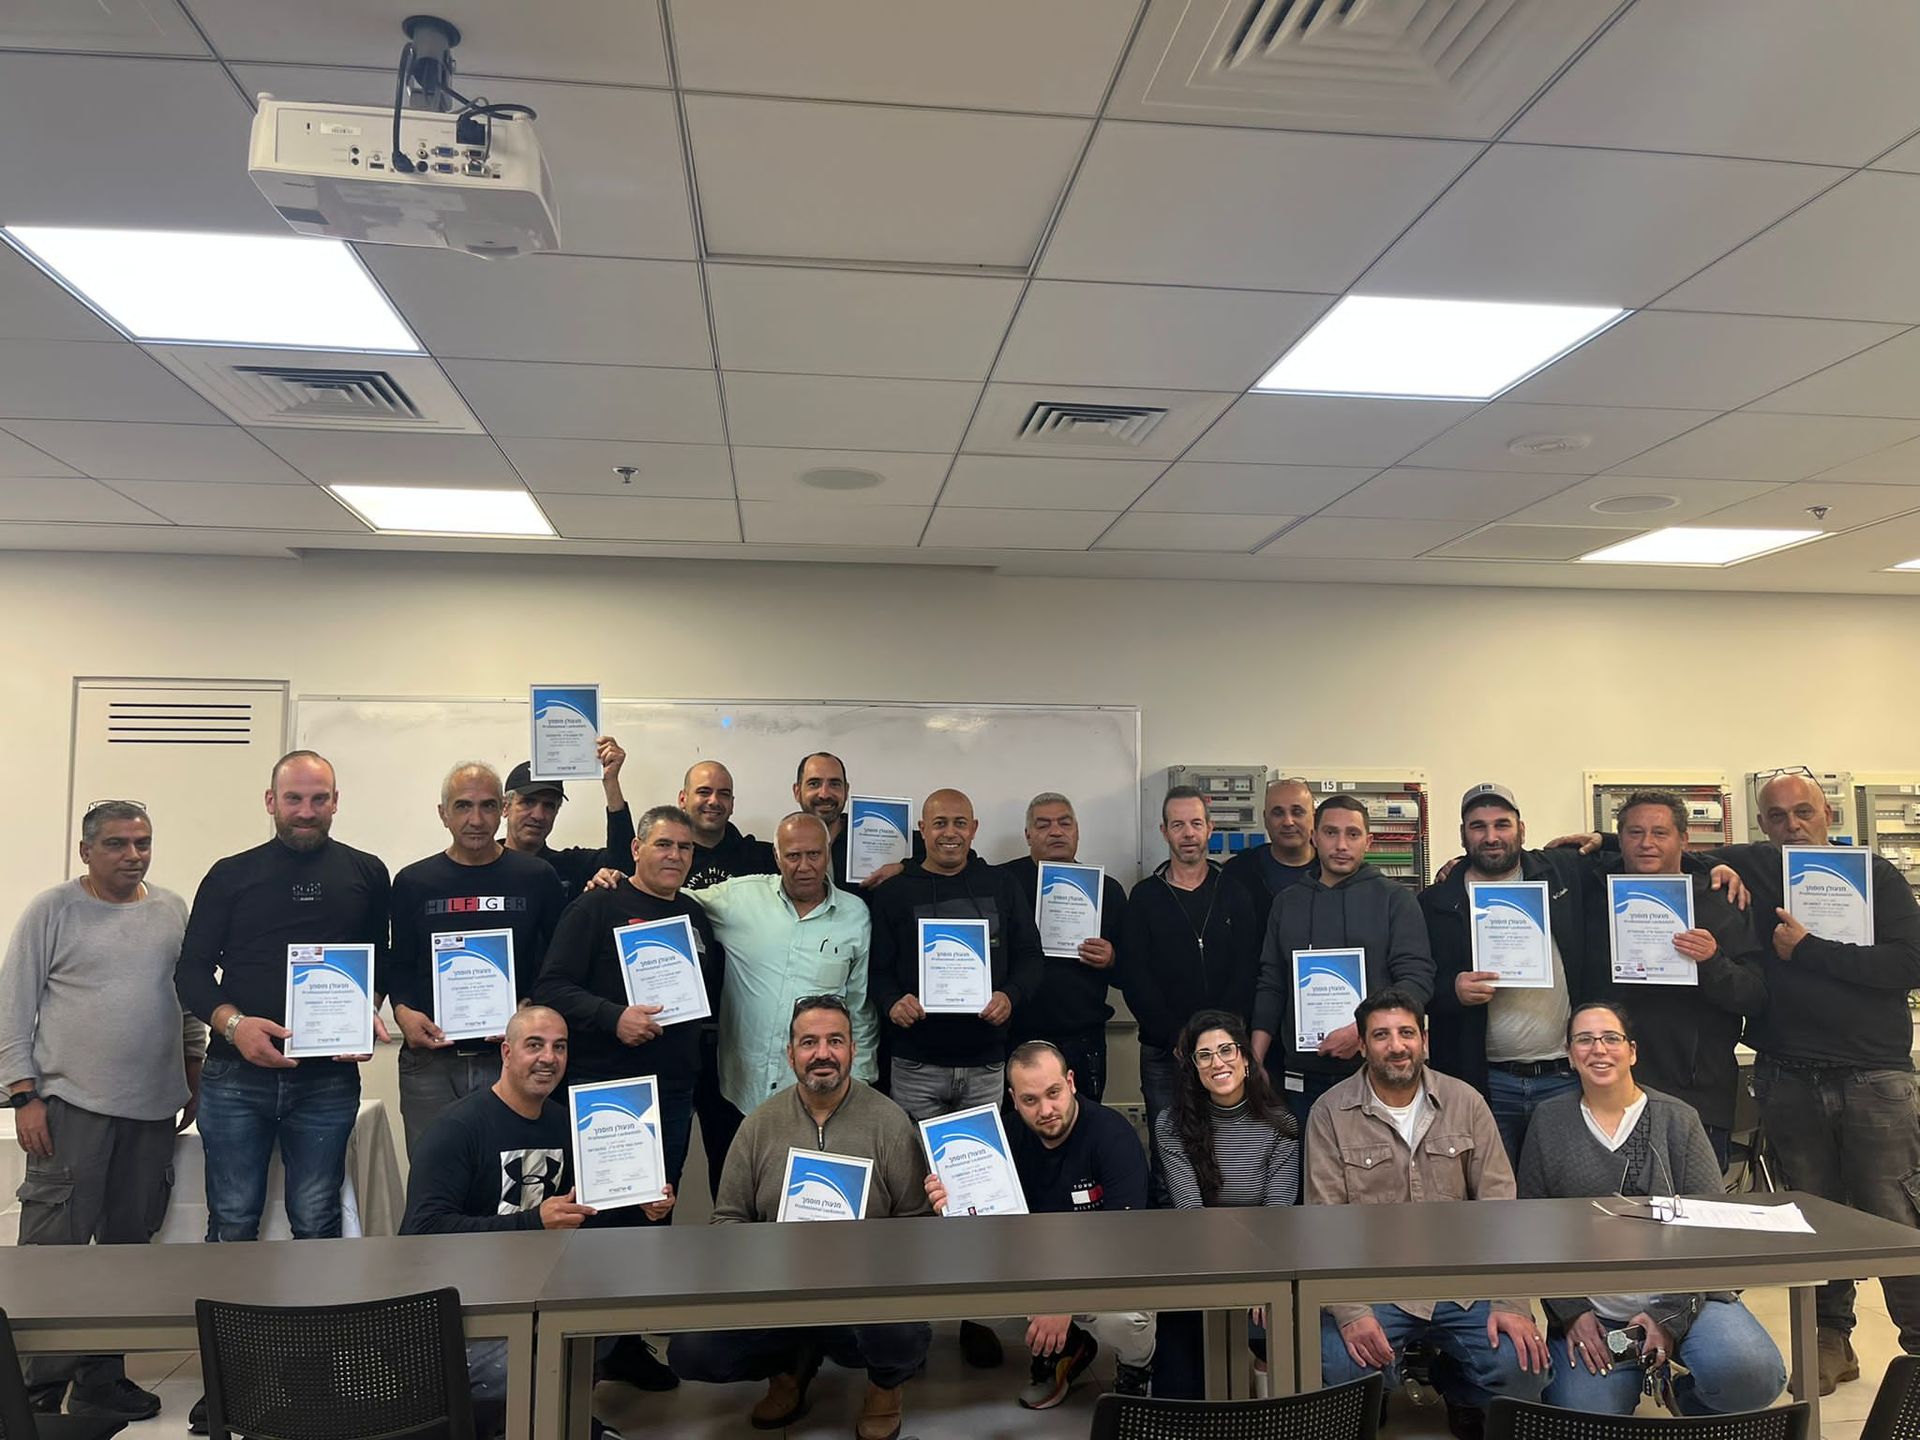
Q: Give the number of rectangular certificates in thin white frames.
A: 14